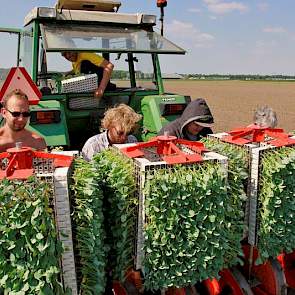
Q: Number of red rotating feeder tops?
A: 3